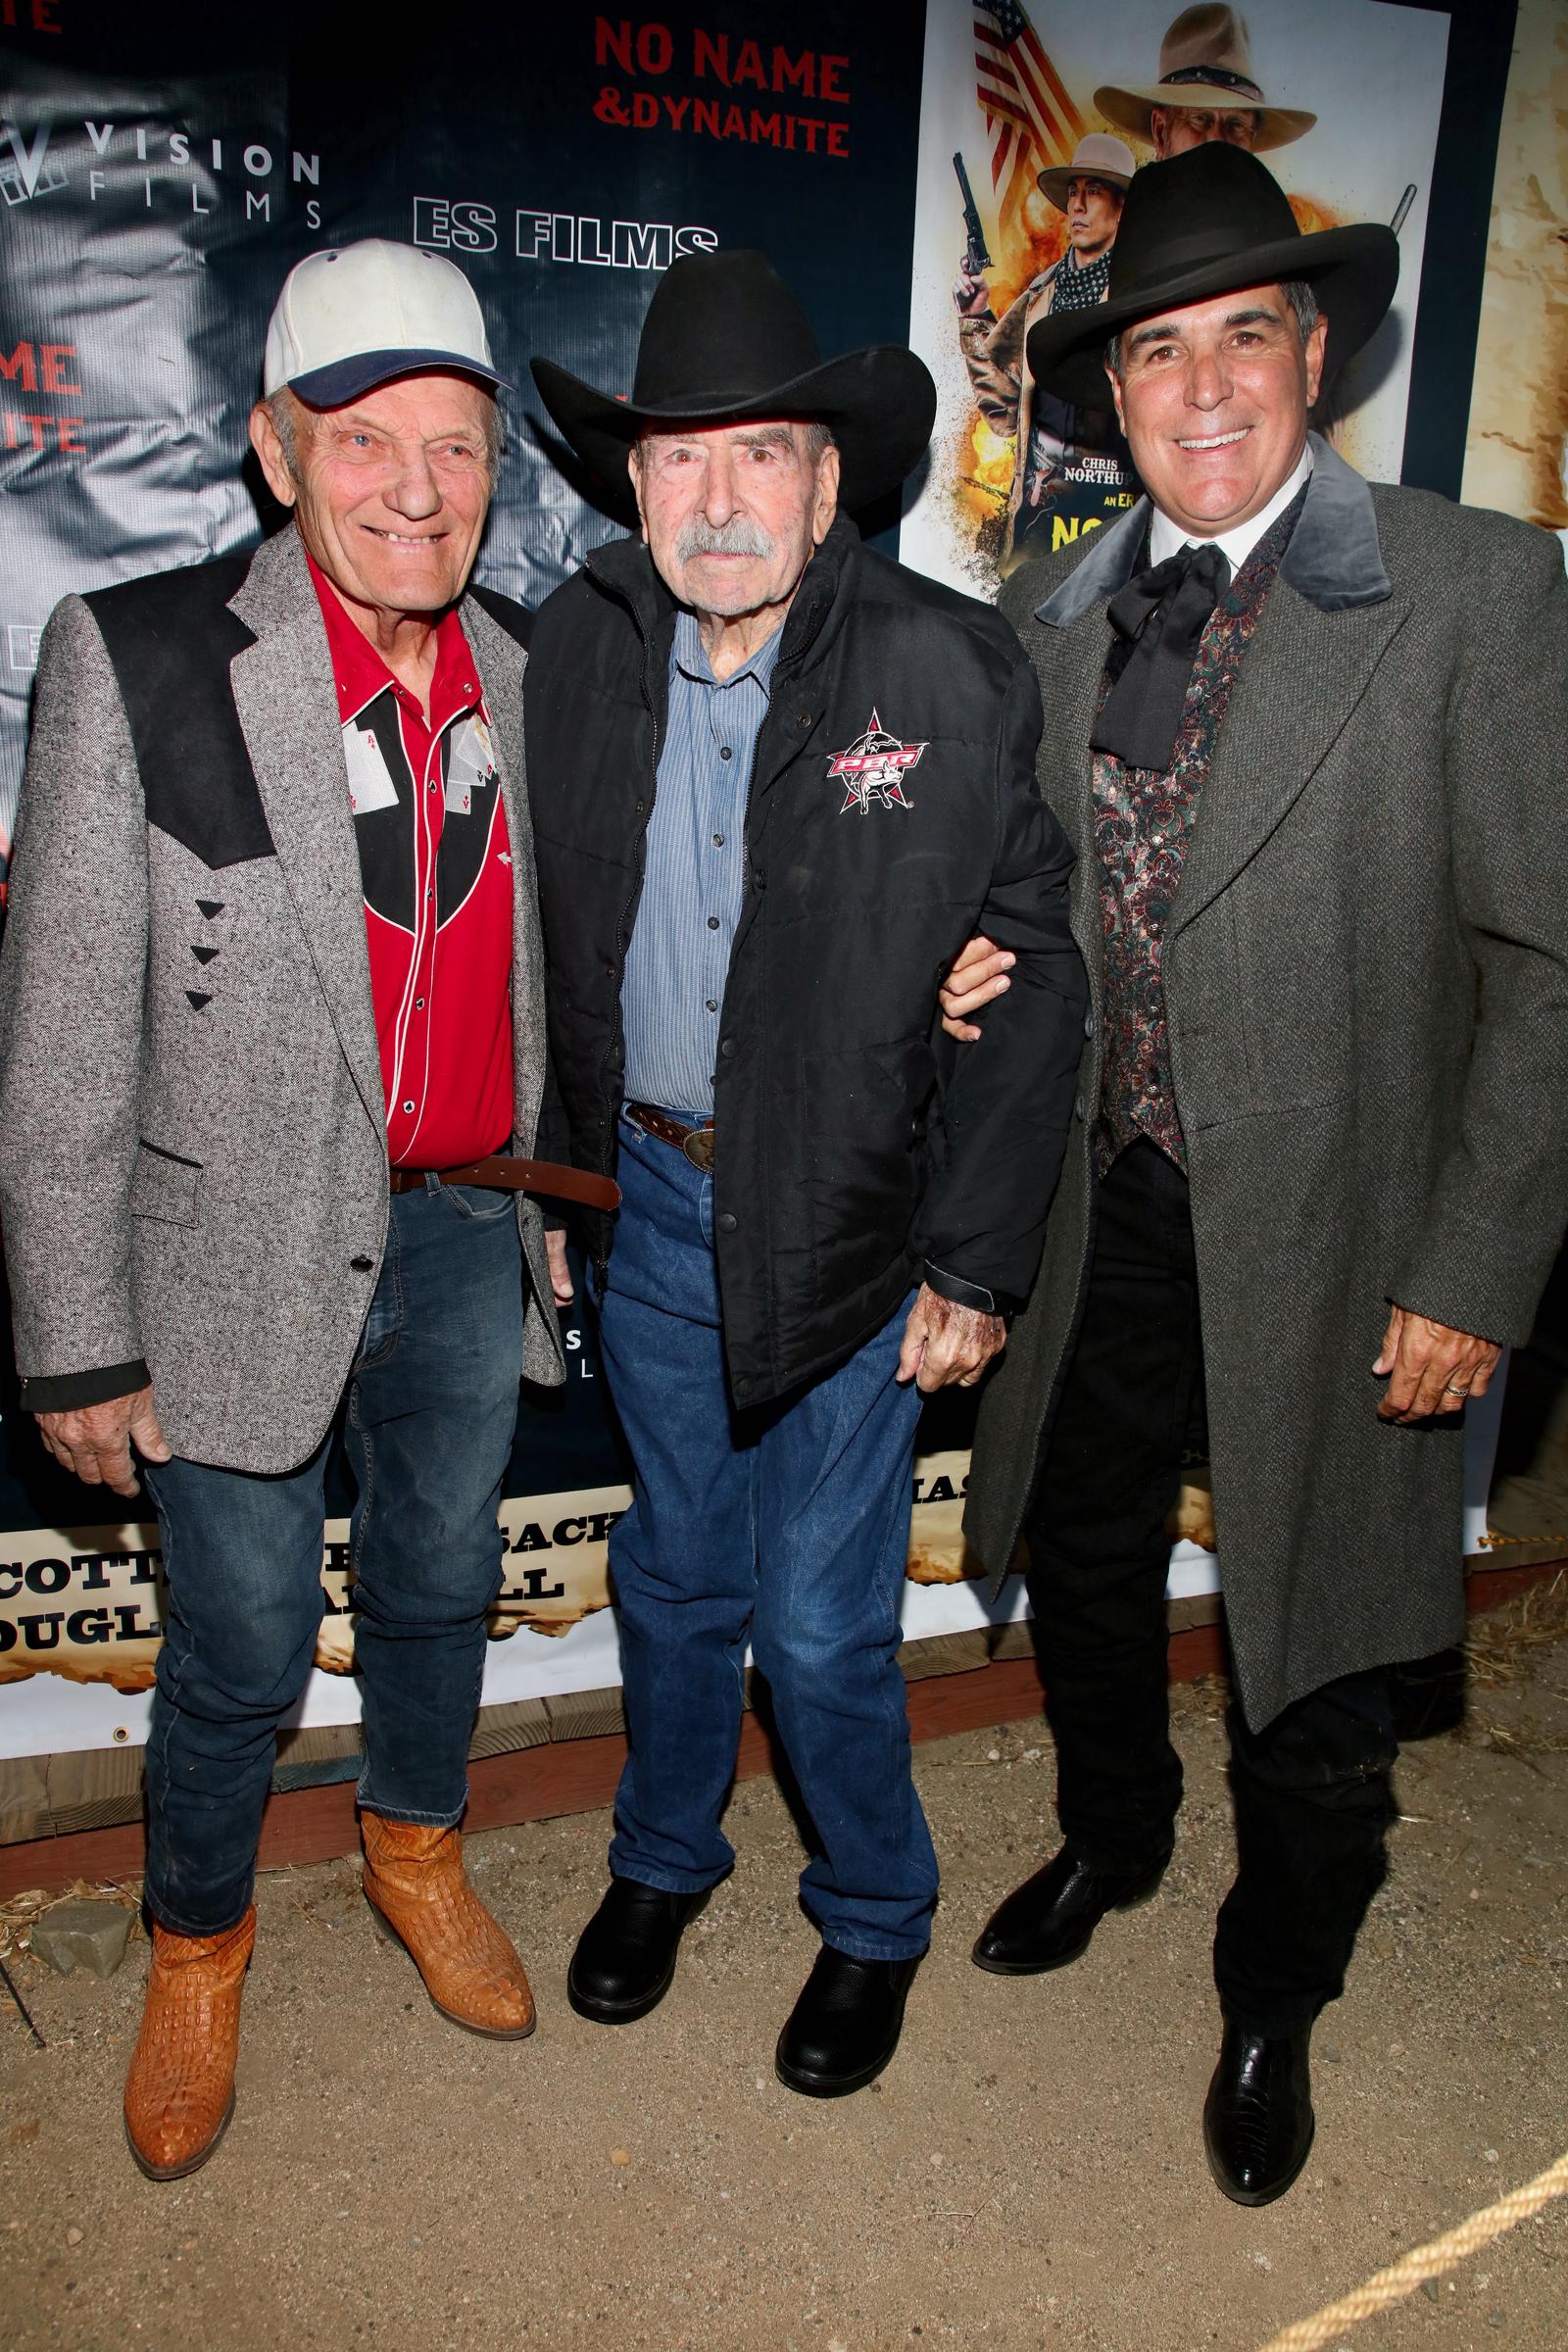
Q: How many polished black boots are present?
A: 2